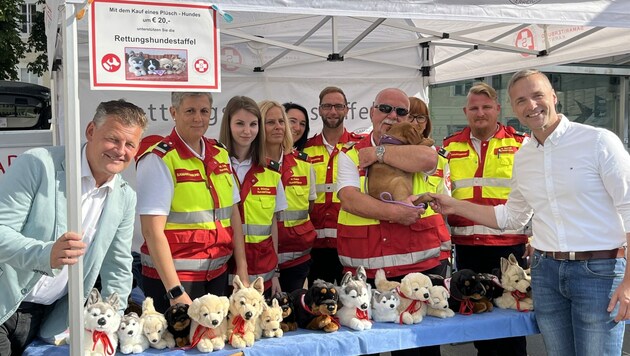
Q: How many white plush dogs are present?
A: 11